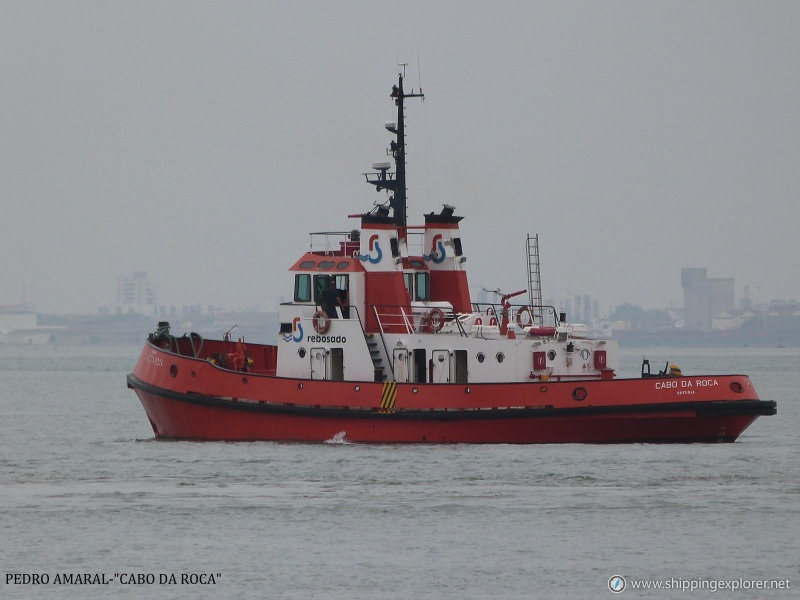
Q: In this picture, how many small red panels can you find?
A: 2